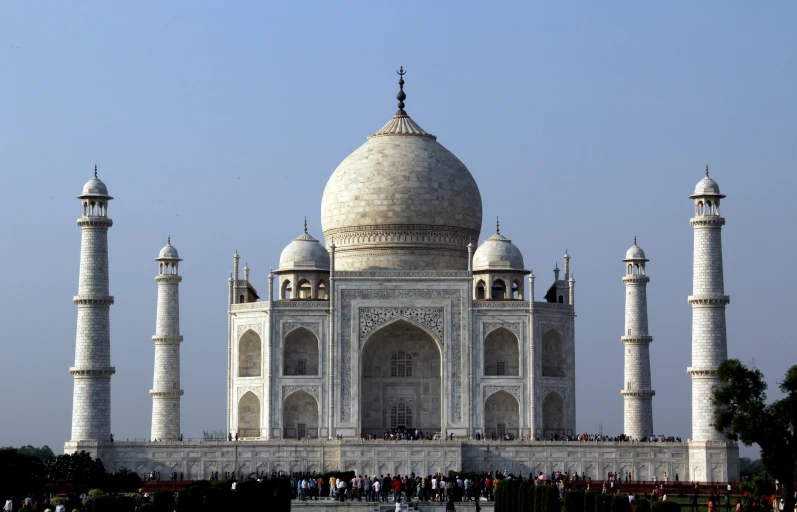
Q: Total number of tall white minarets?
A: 4